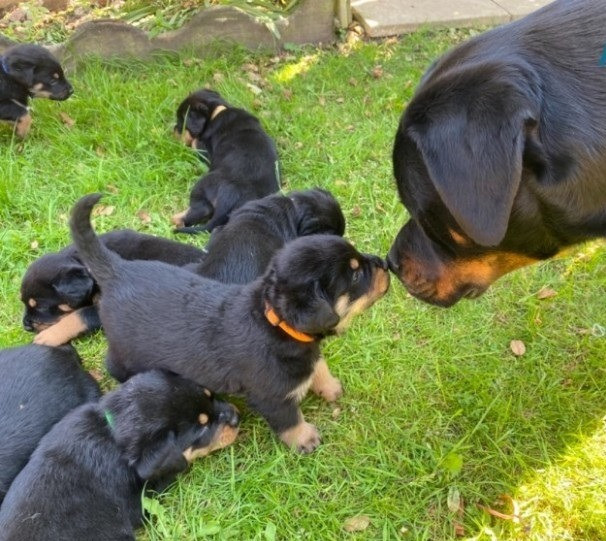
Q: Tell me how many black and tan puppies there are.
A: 7